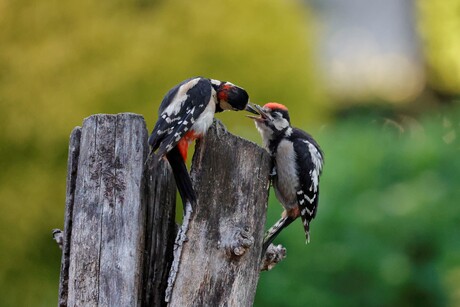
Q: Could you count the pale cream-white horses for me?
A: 0